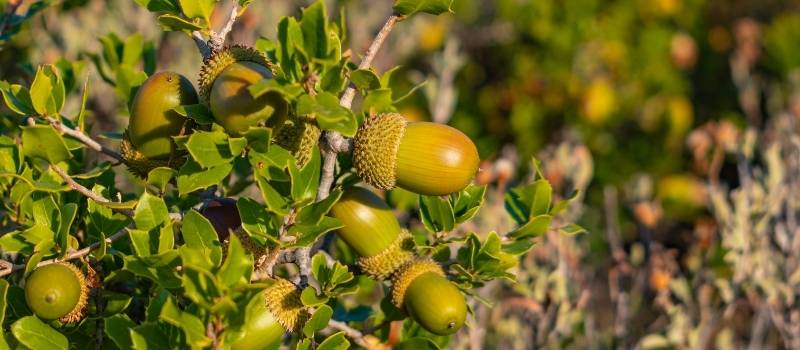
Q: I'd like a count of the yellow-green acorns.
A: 7